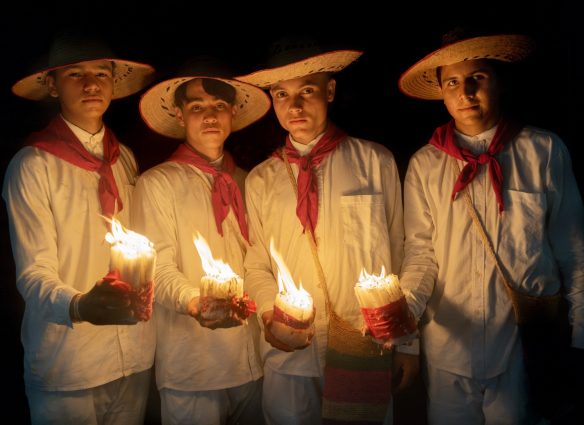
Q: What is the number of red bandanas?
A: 4